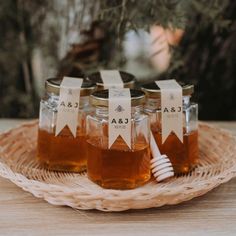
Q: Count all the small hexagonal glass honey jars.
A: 4